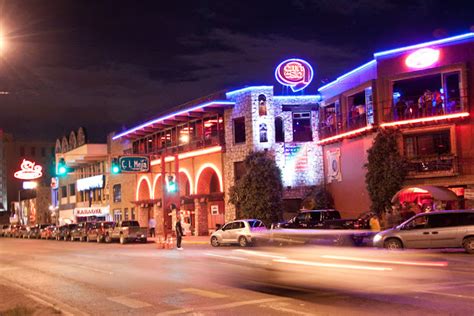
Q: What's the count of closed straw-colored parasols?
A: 0